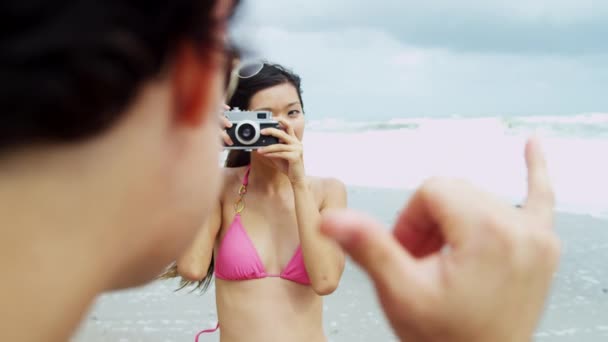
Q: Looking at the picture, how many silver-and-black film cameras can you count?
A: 1